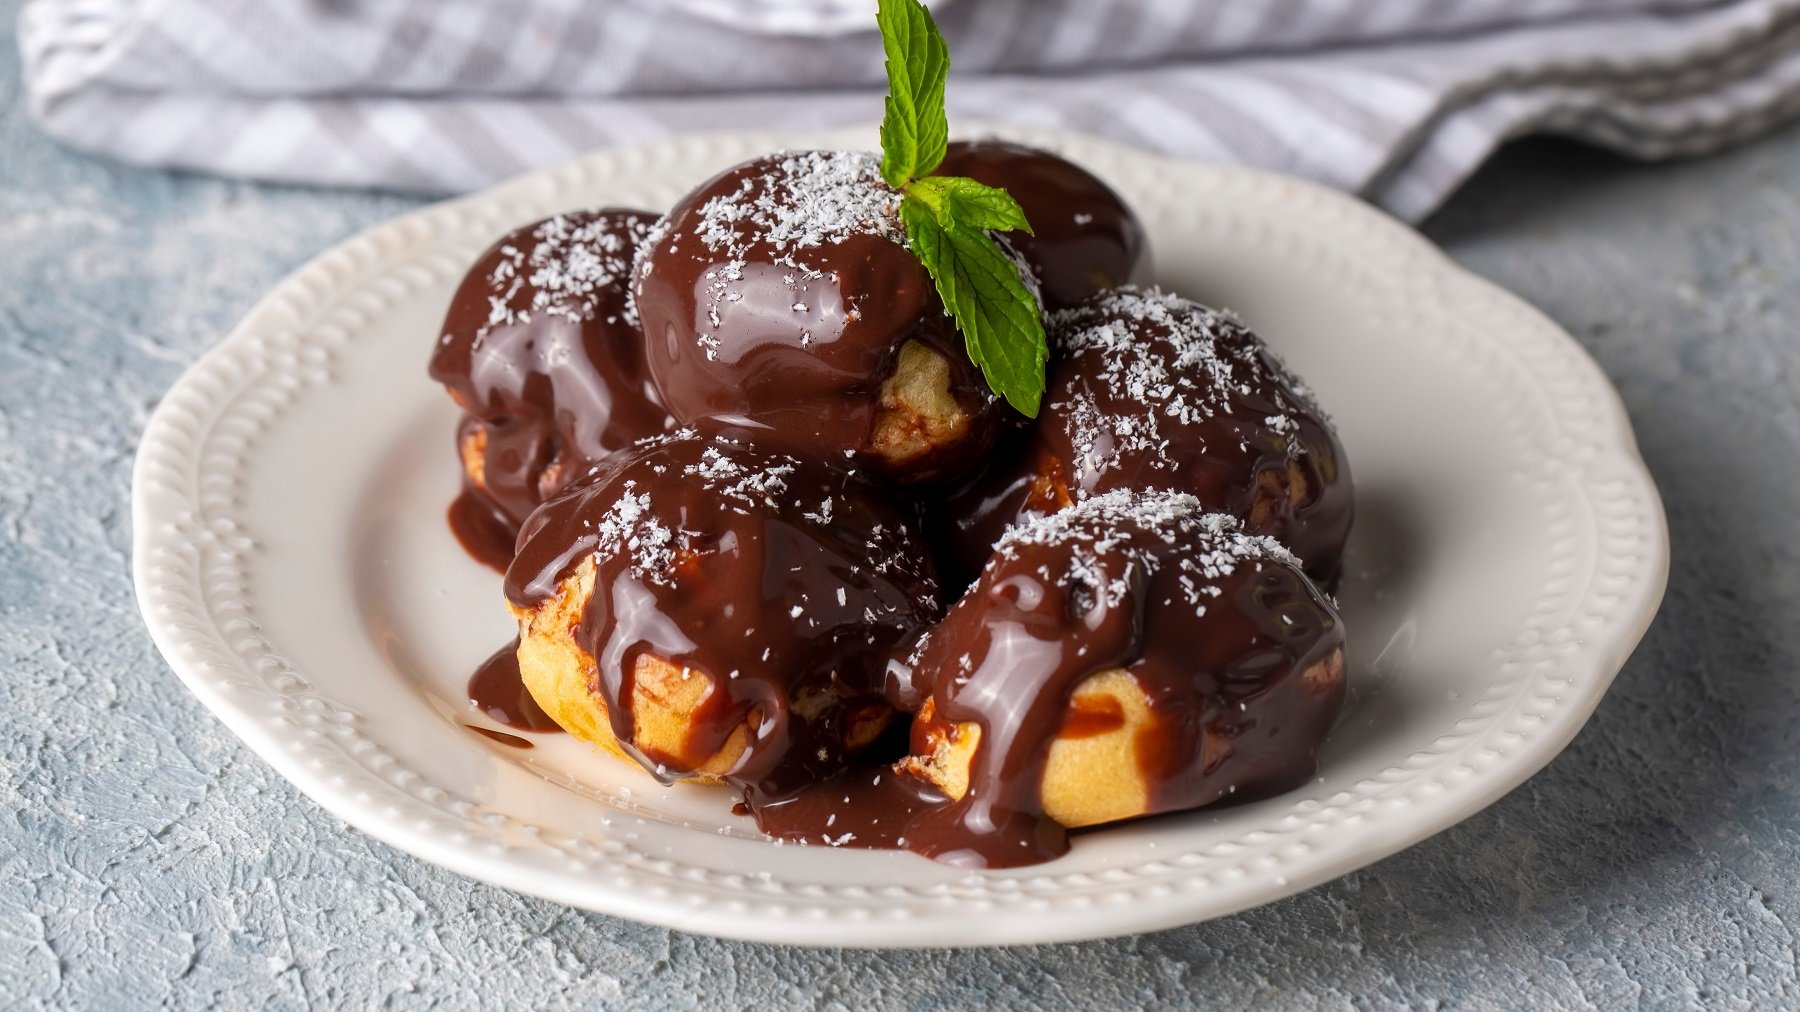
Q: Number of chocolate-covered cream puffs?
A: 6